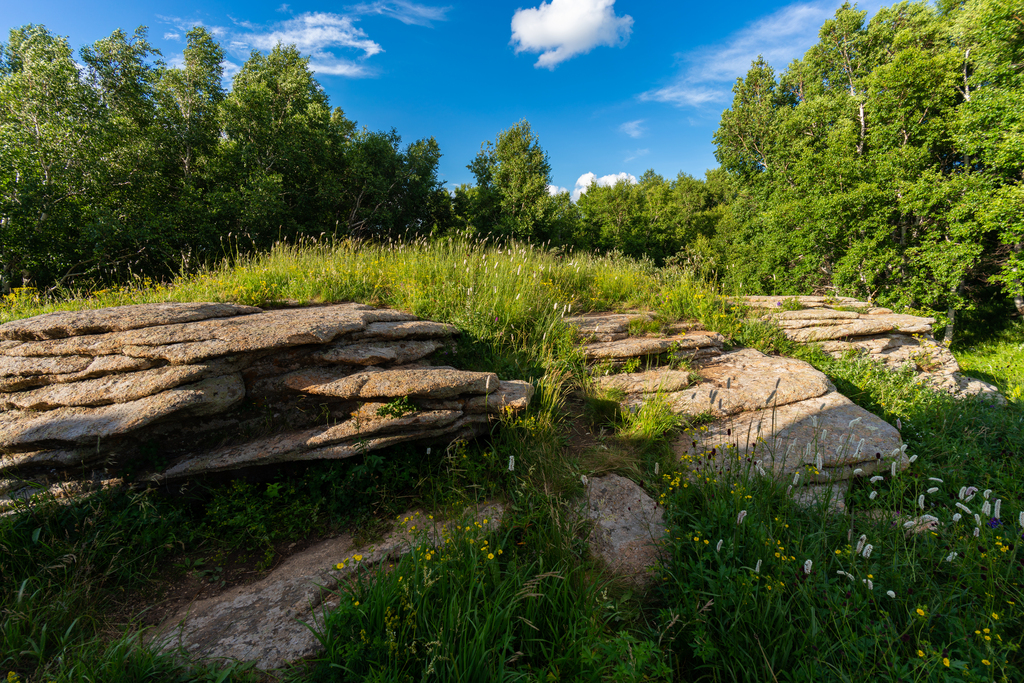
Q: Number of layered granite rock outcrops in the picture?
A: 3